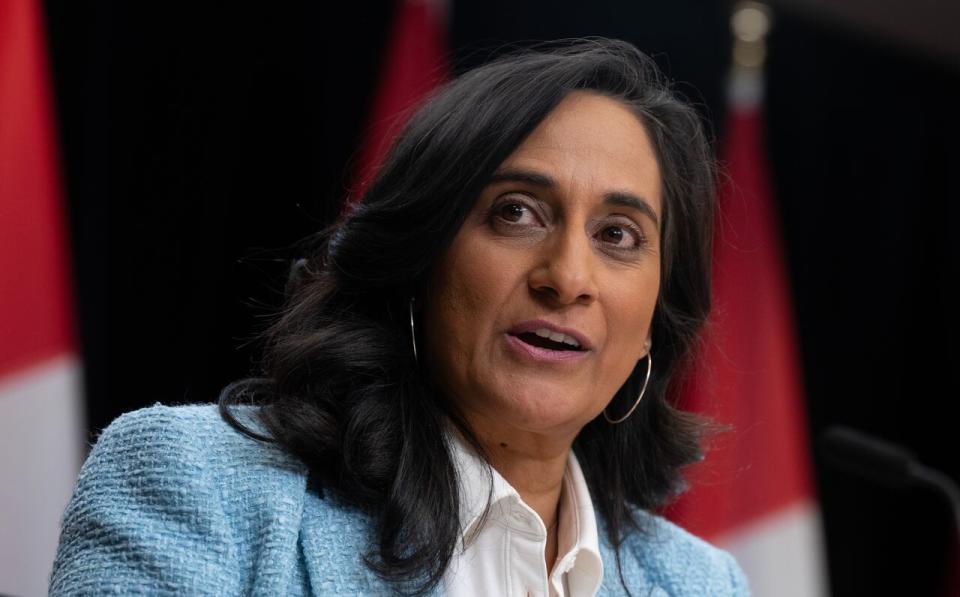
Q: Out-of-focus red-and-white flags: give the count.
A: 3